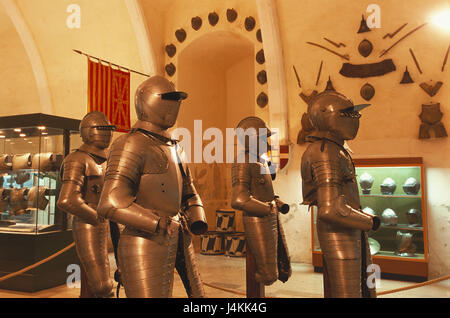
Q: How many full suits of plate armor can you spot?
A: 4